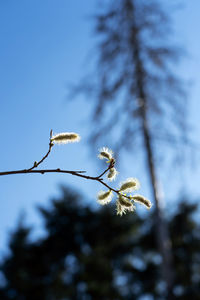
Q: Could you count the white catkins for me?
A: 7